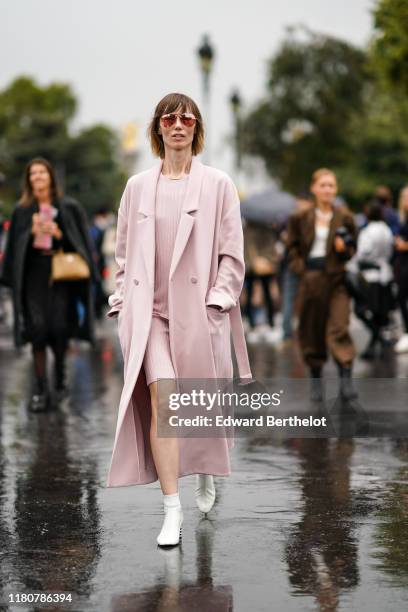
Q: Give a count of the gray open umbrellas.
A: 1